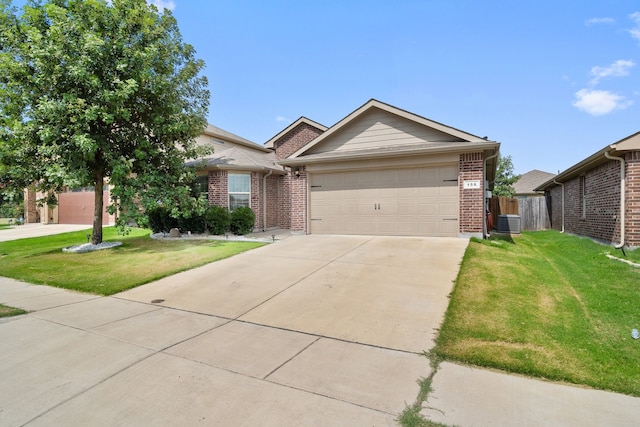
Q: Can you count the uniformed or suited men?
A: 0